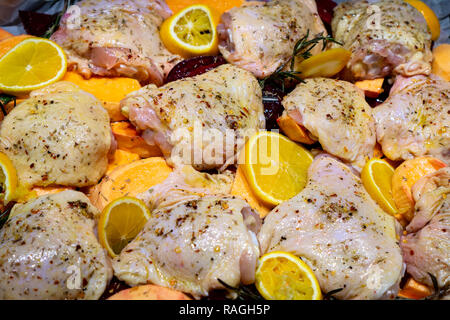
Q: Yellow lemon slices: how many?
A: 9